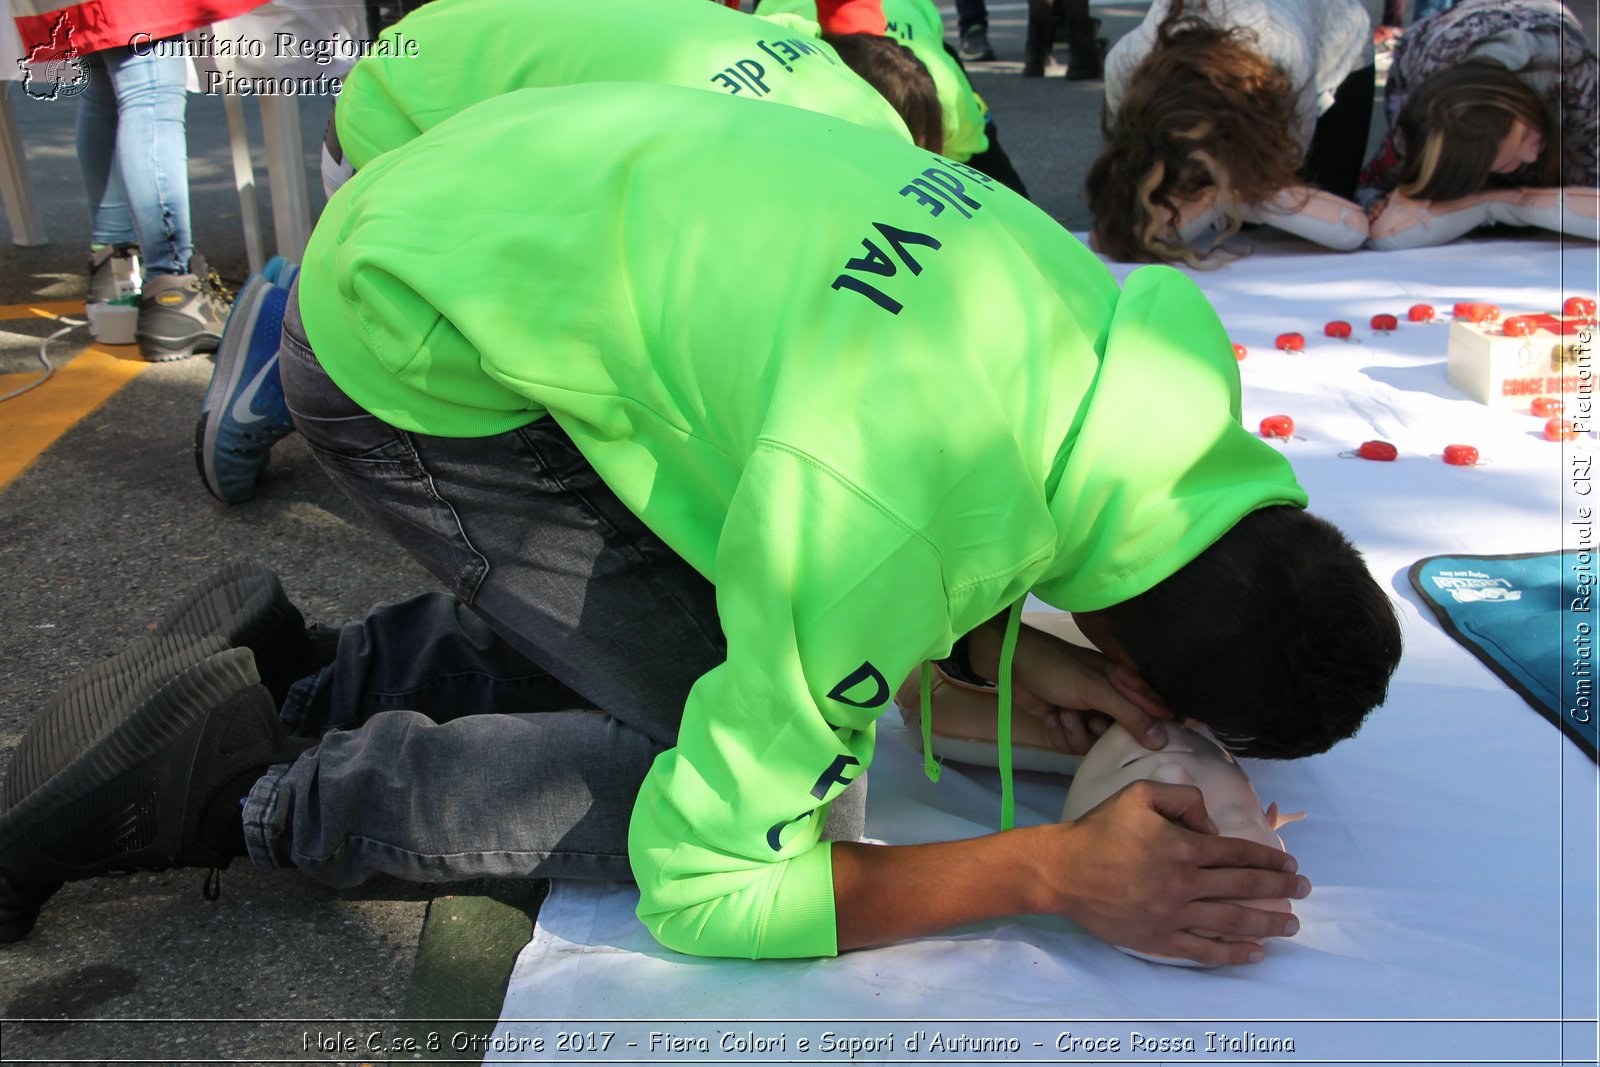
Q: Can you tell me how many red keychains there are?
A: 14